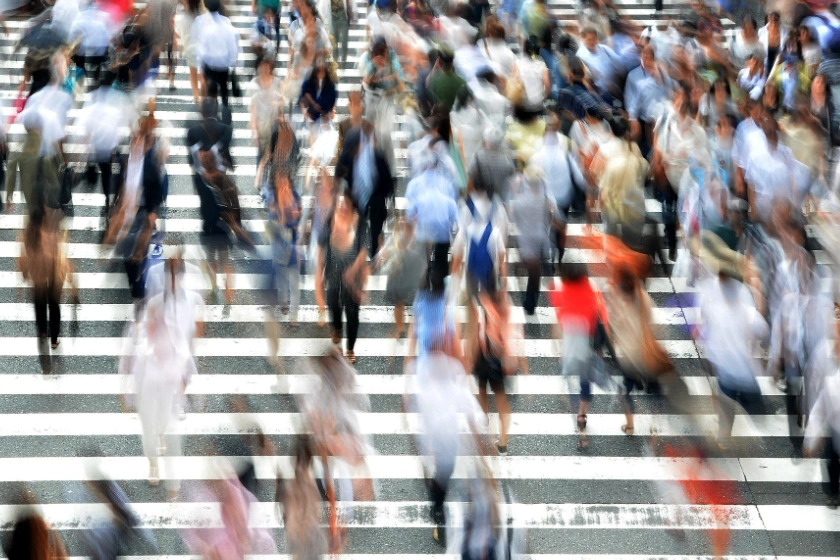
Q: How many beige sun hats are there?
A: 1